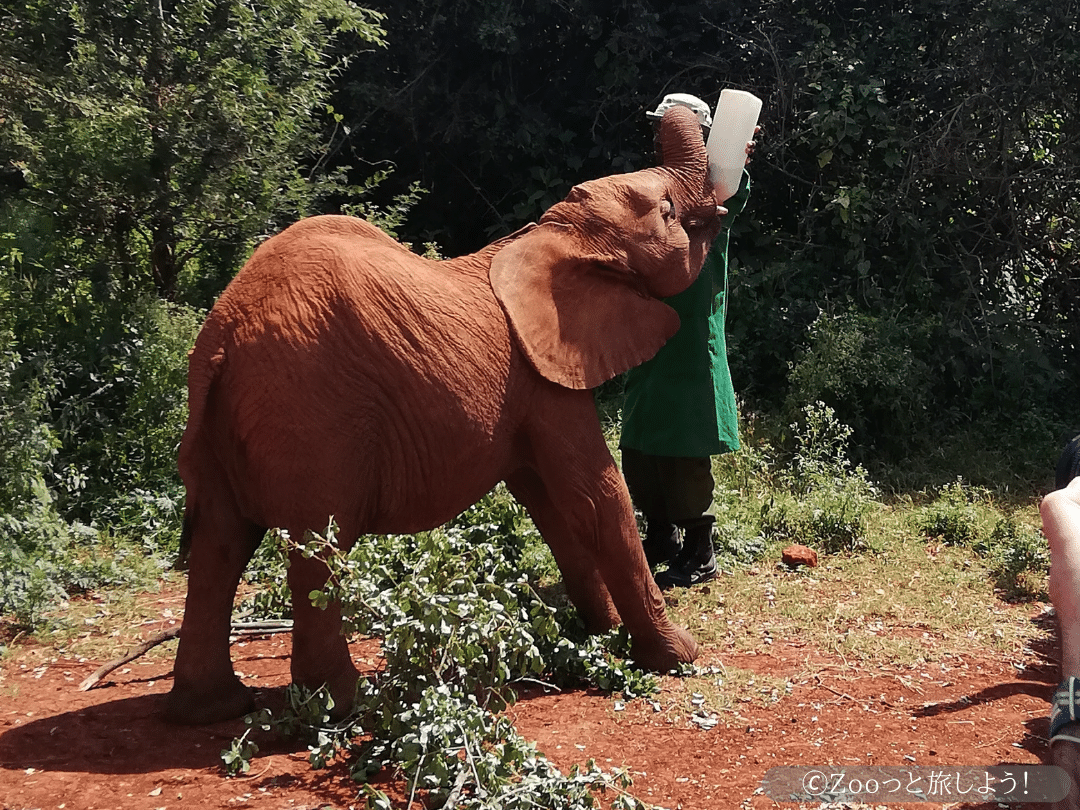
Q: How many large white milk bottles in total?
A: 1